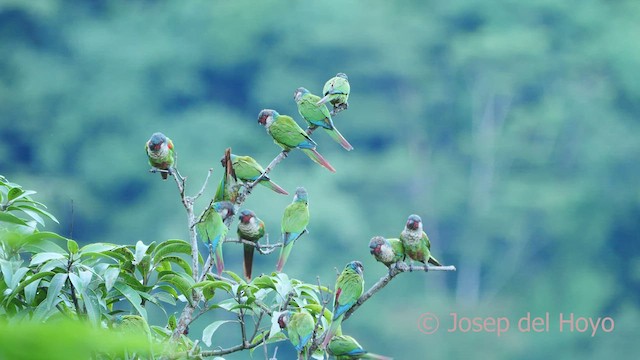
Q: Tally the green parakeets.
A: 14